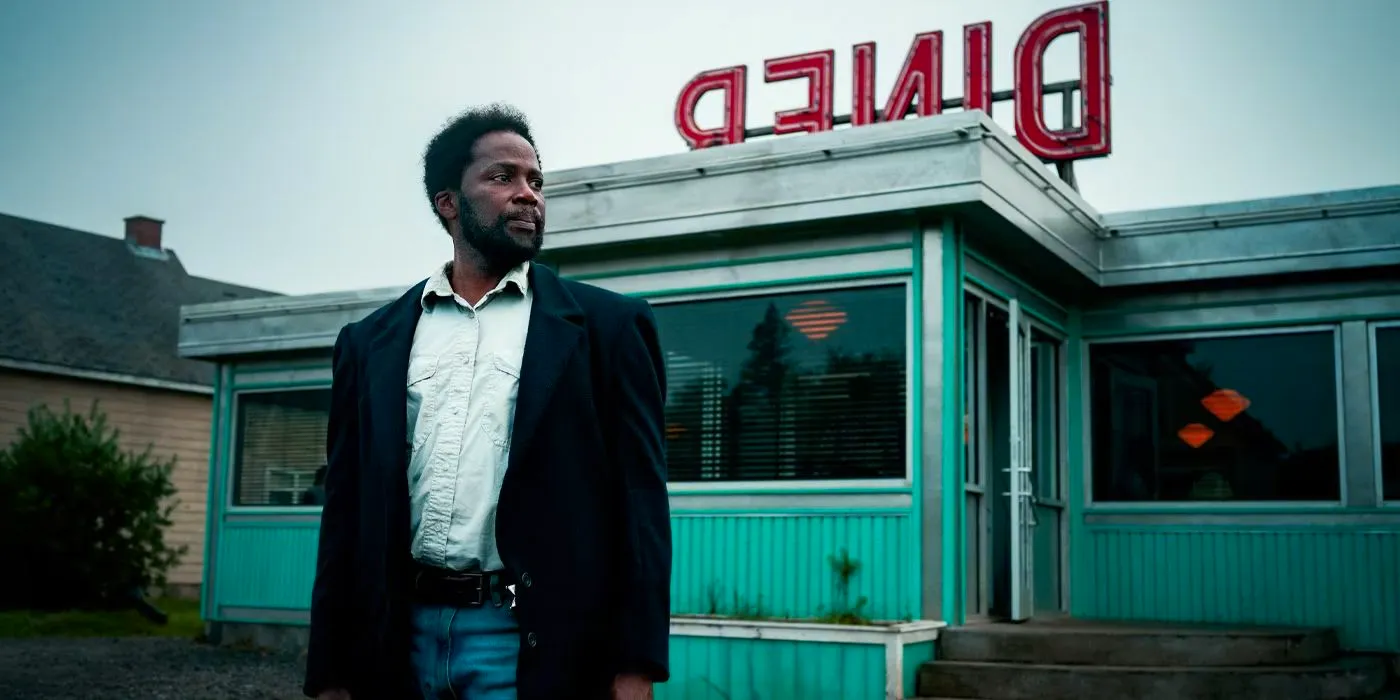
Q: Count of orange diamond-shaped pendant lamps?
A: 3